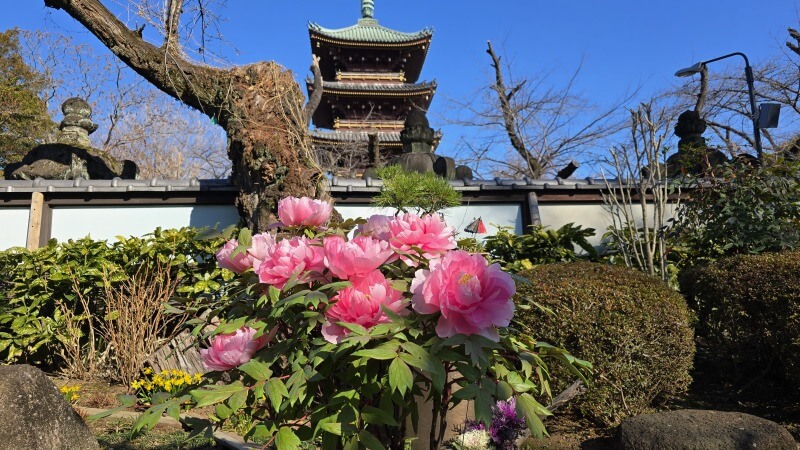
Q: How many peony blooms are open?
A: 9